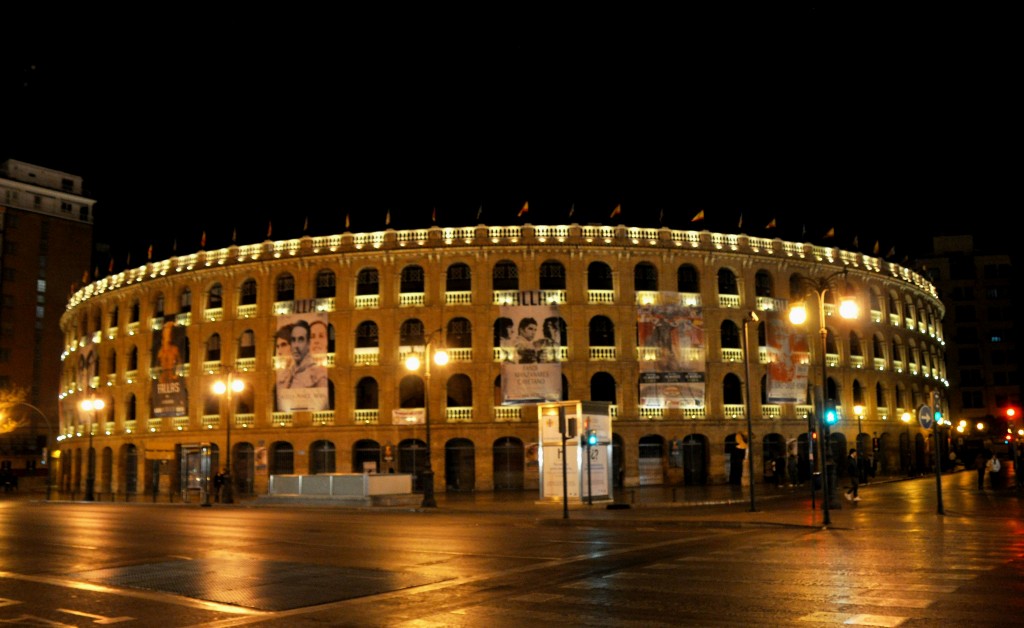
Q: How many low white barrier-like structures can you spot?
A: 1